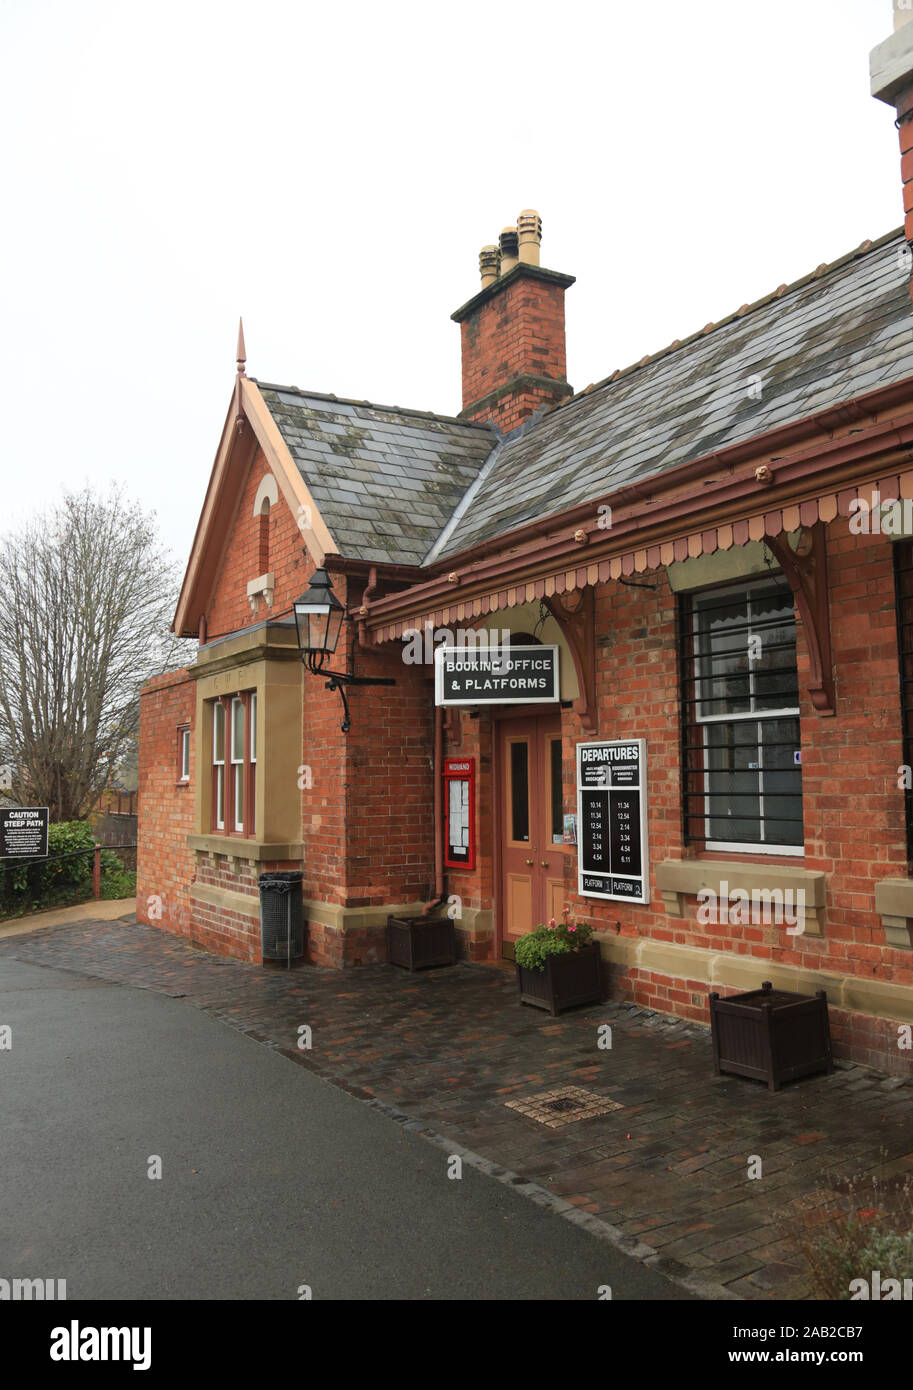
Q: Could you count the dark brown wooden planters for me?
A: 3